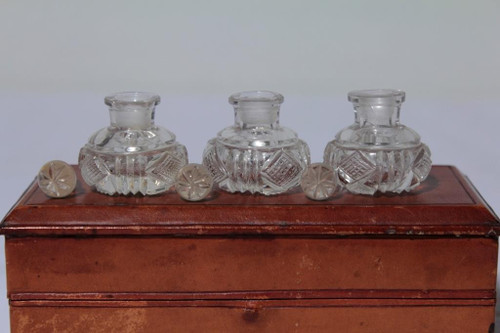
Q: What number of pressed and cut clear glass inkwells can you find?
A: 3